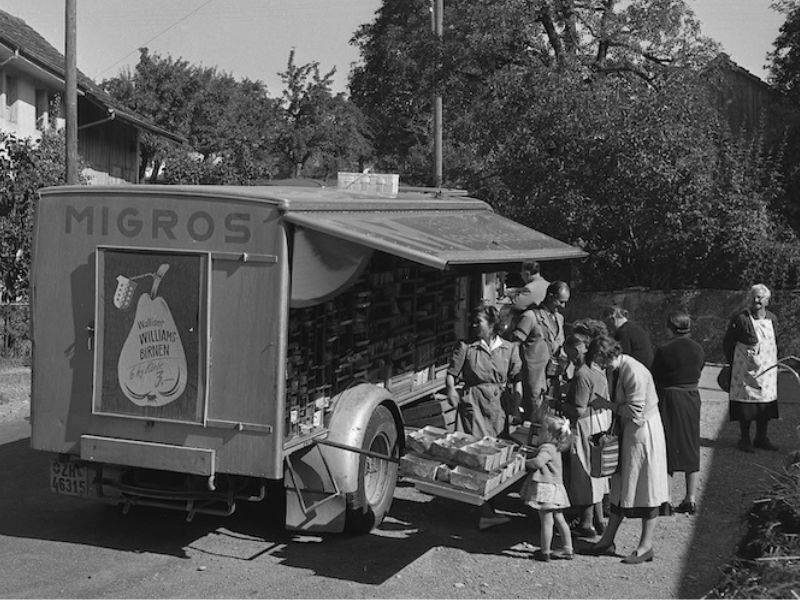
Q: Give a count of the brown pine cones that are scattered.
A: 0